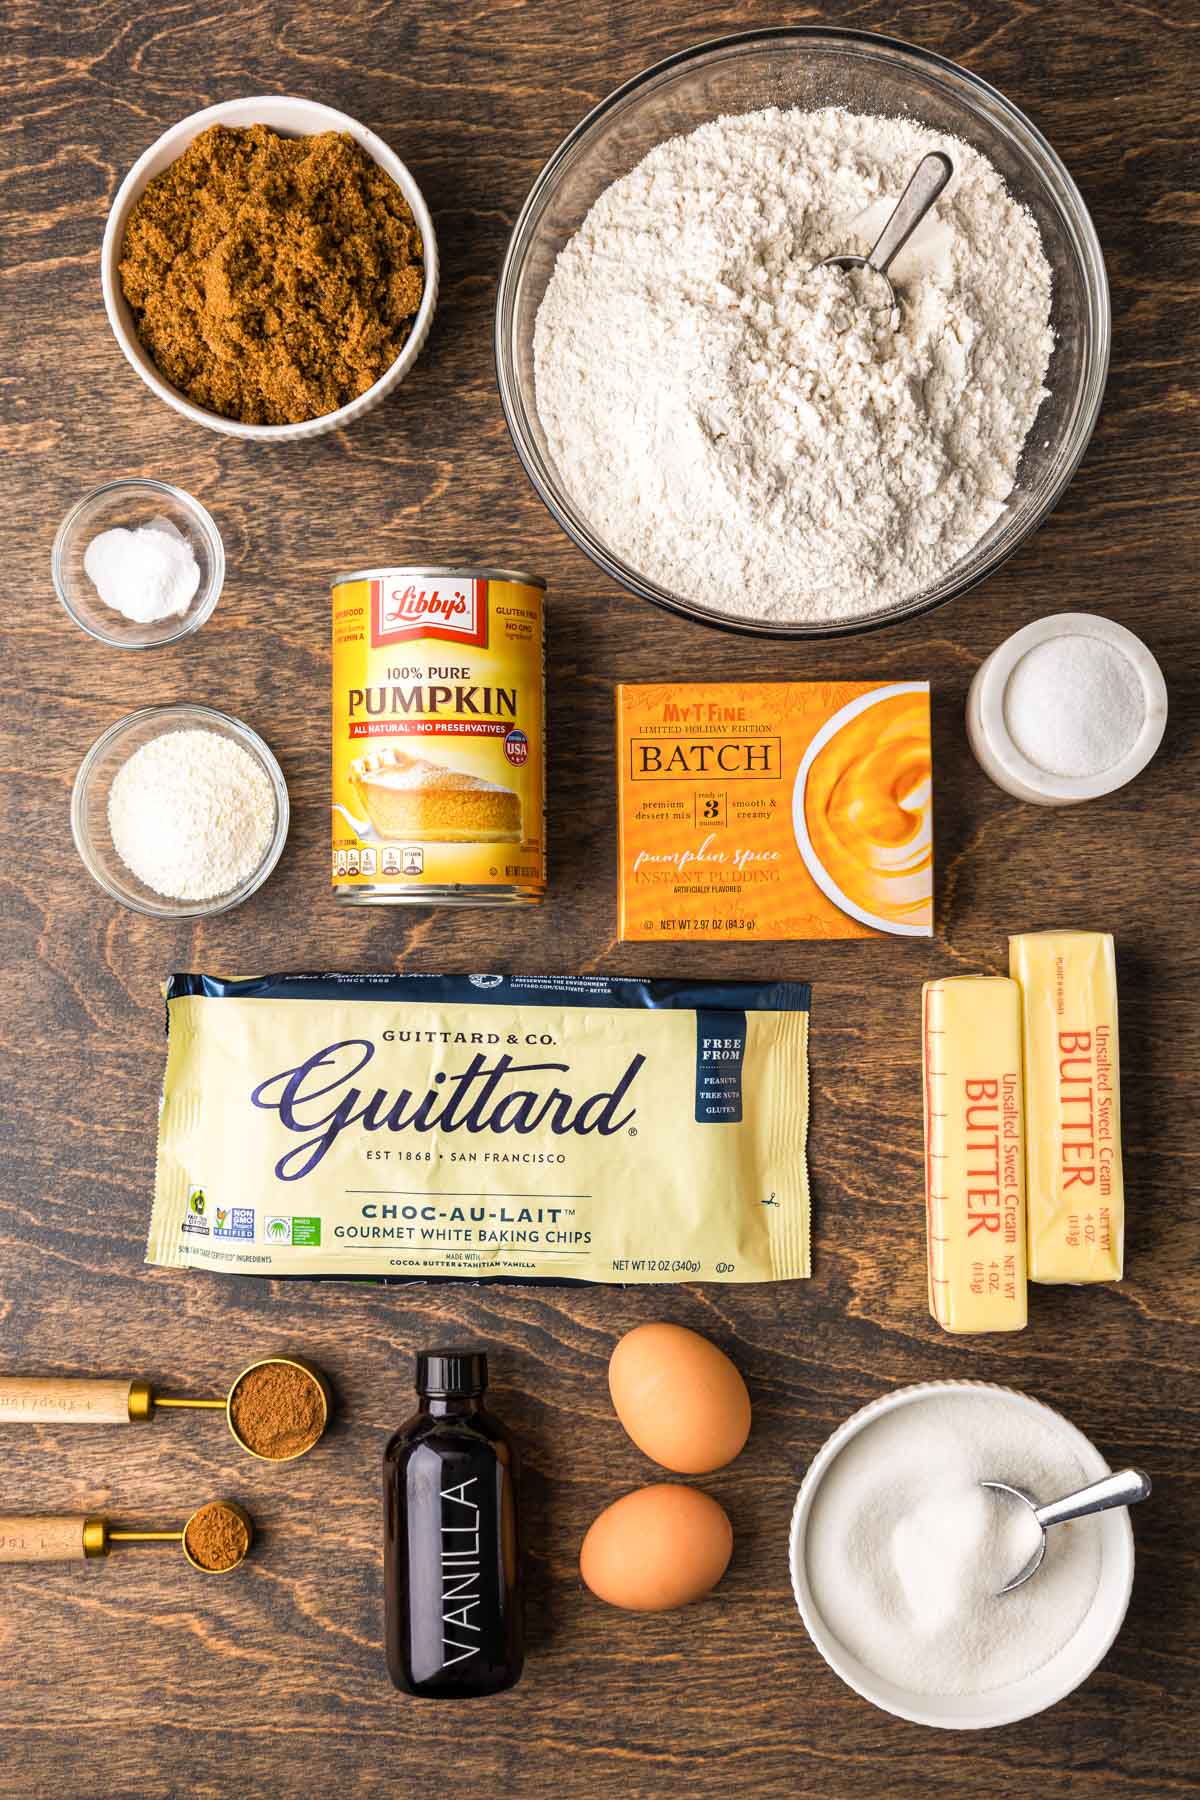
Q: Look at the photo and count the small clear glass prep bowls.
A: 2